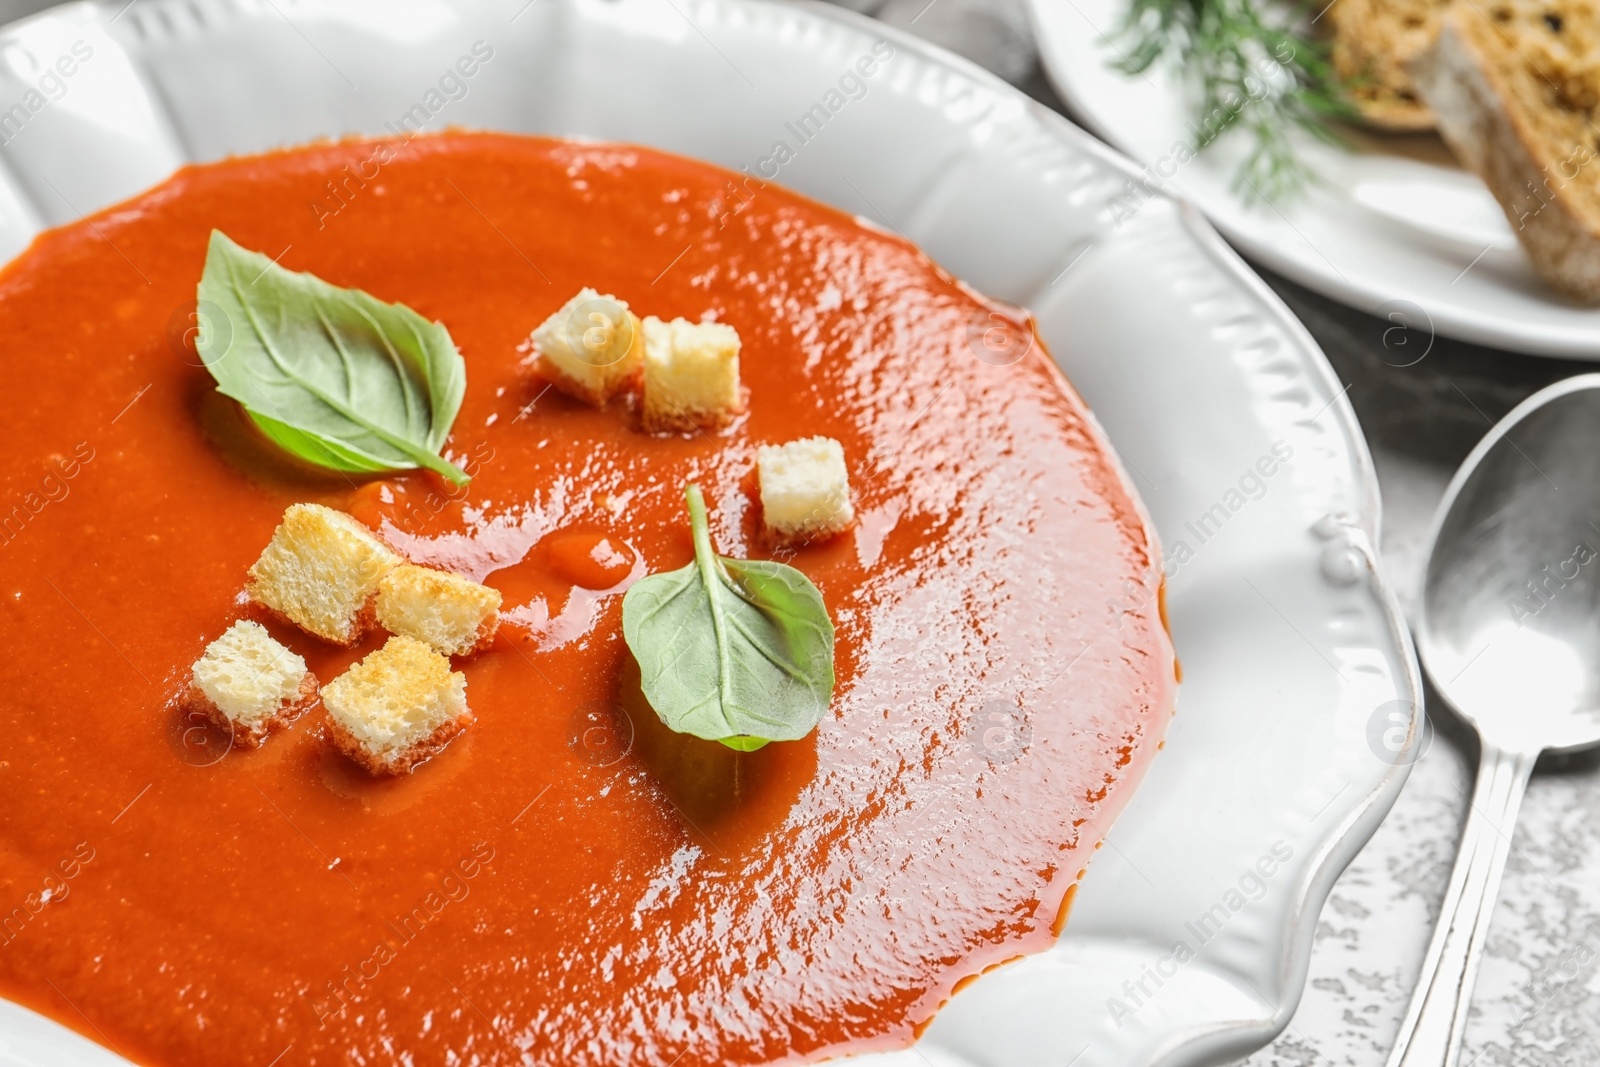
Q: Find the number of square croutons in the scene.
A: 7